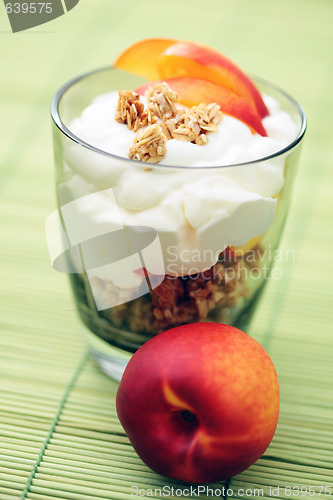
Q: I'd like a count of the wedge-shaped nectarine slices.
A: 3